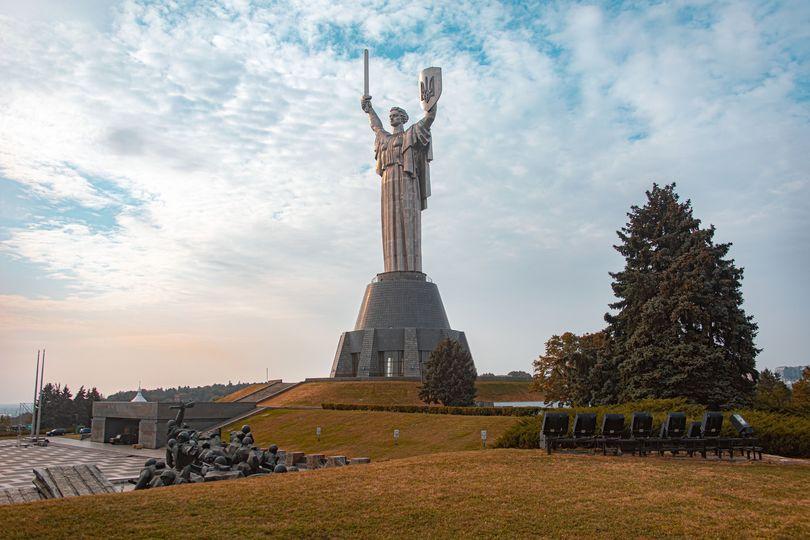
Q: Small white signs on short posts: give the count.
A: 3